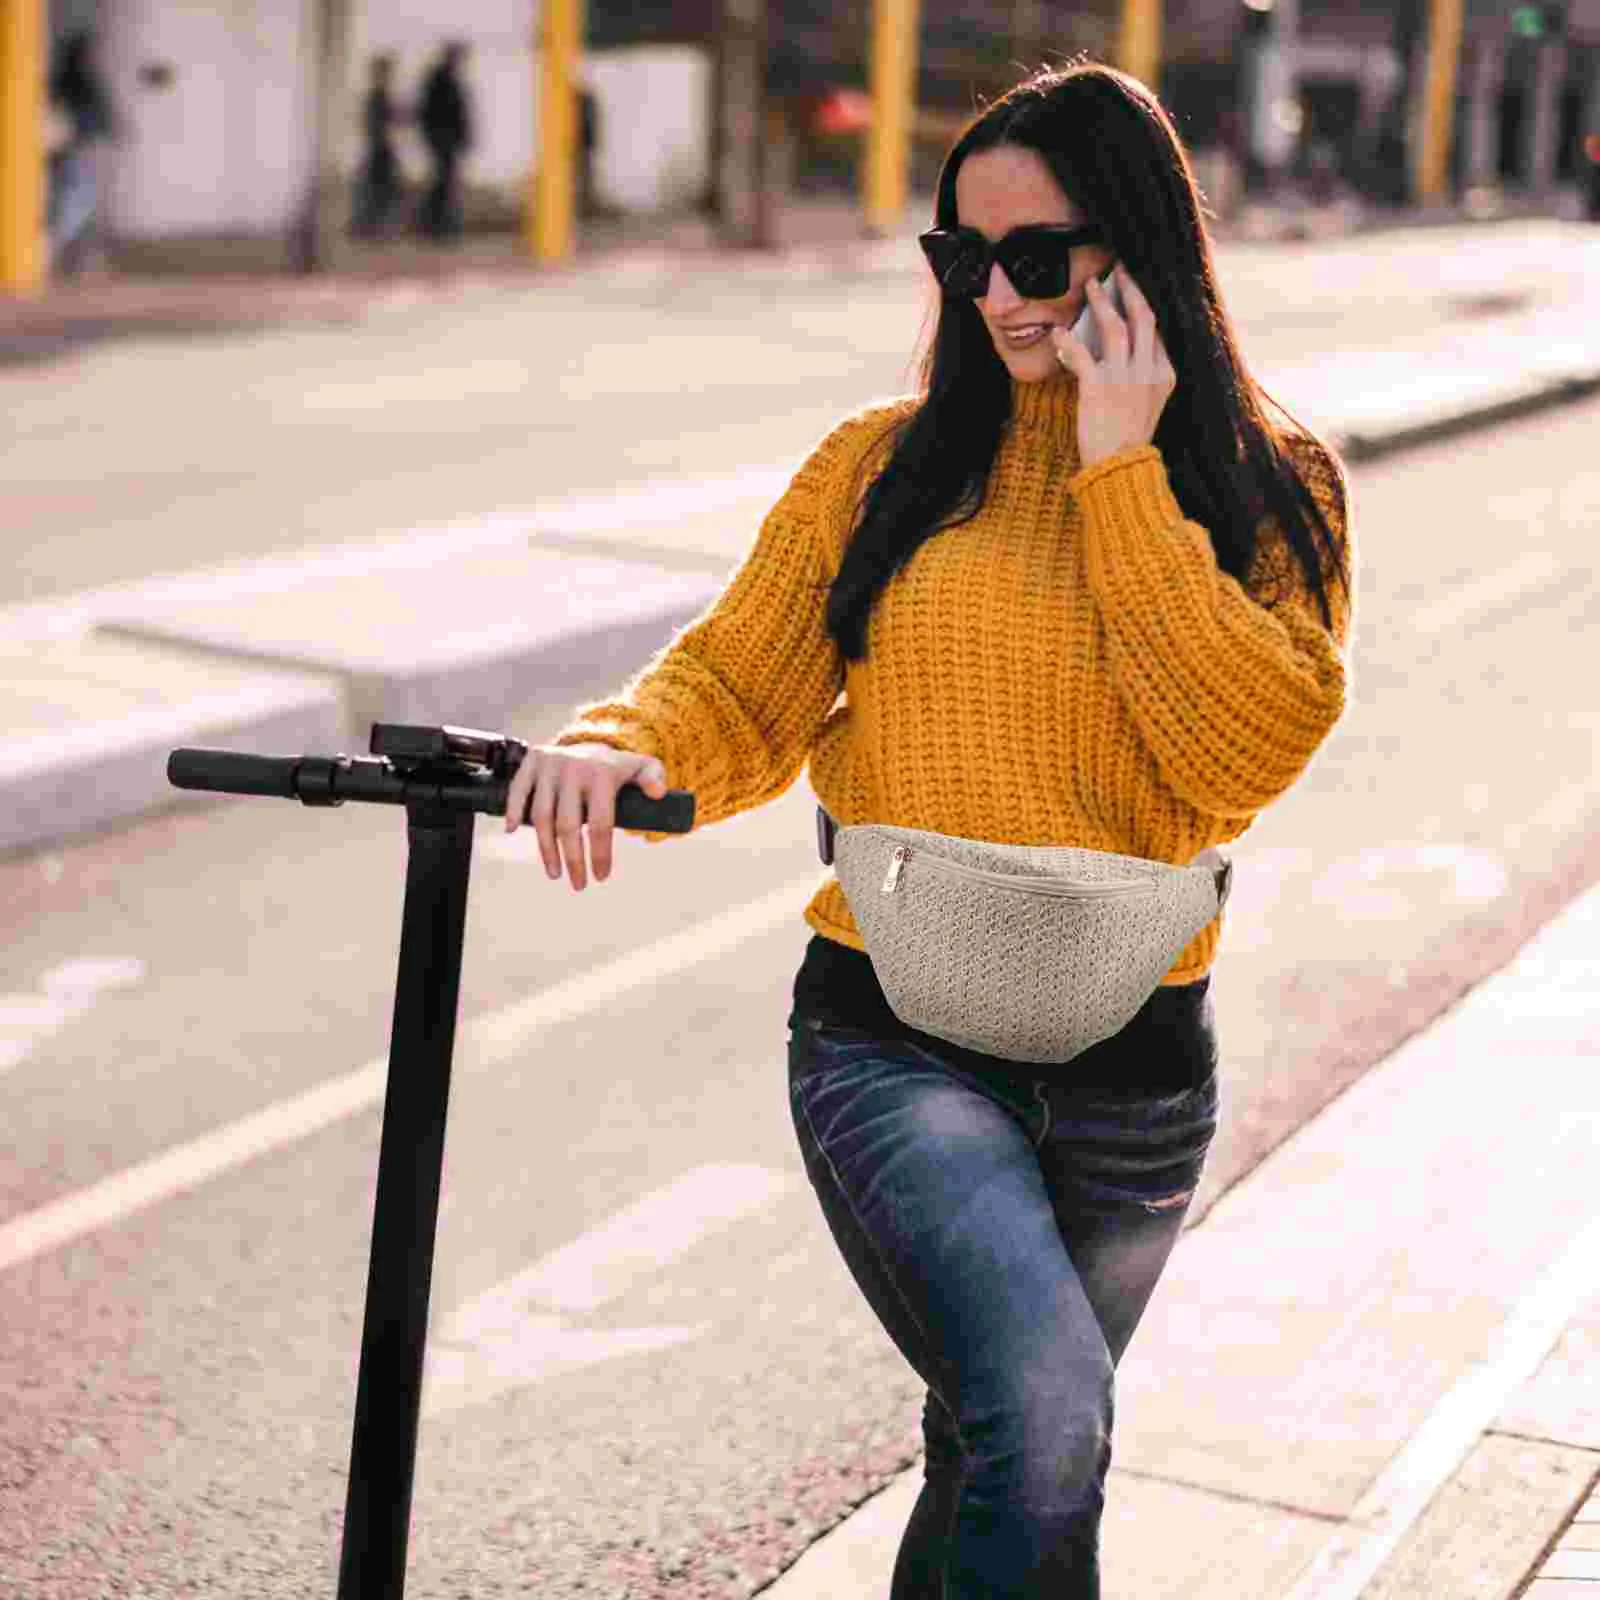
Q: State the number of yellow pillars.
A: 5